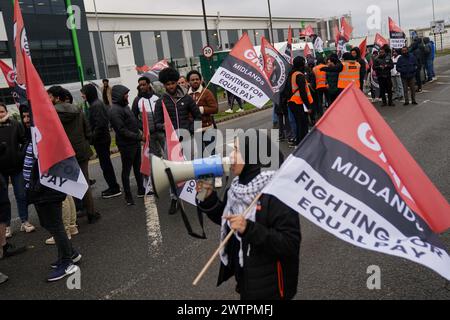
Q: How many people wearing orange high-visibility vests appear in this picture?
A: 3